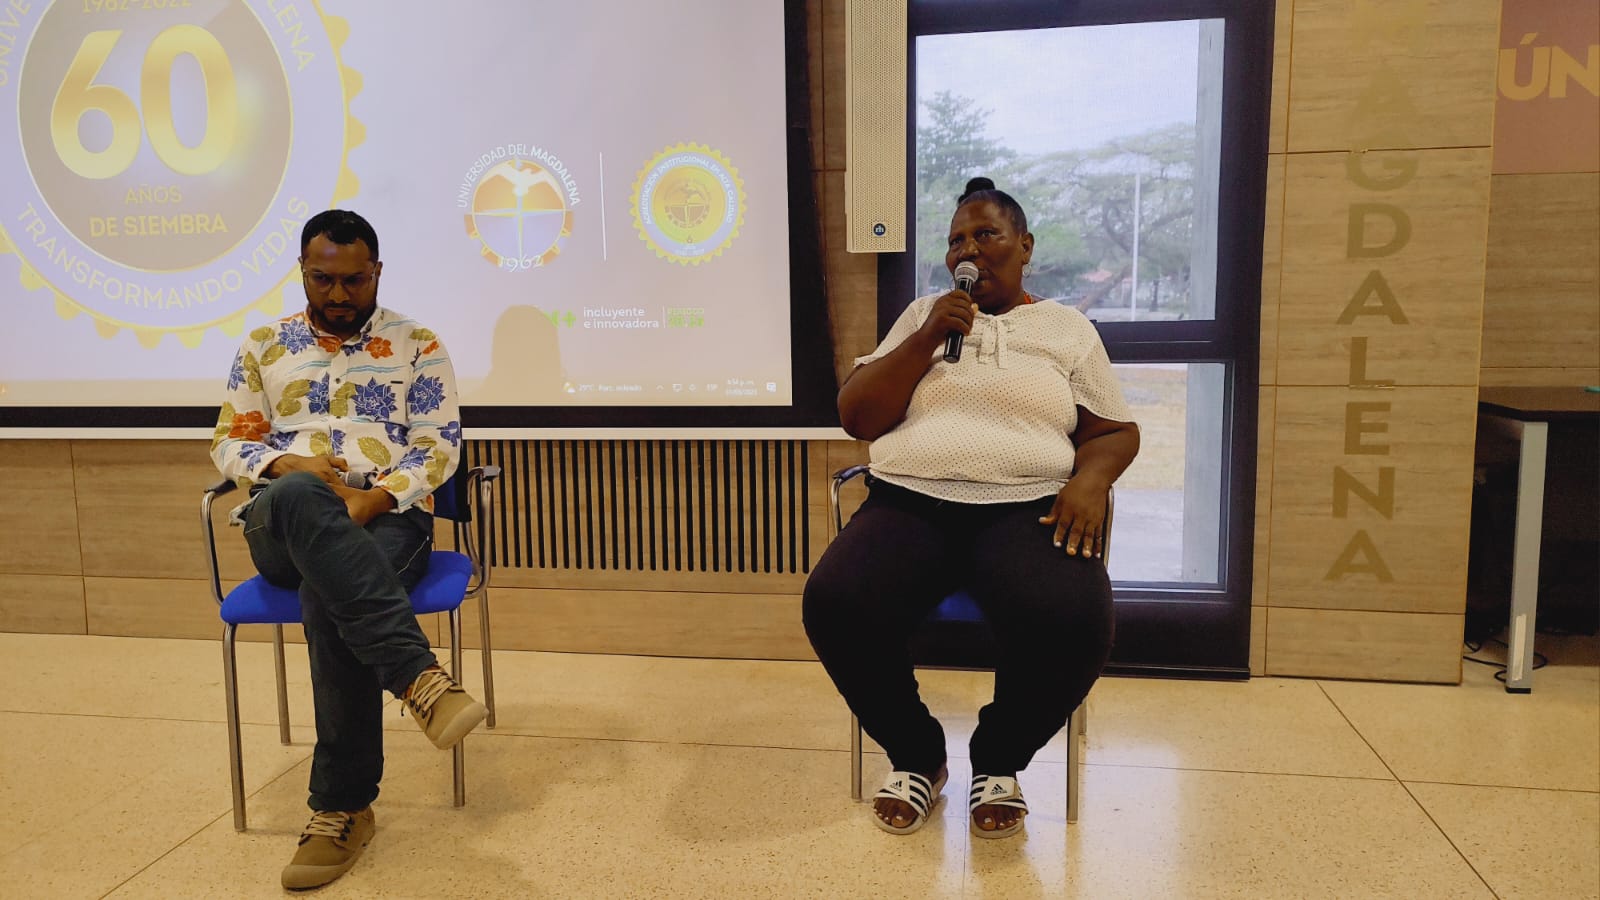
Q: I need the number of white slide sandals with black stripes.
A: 2